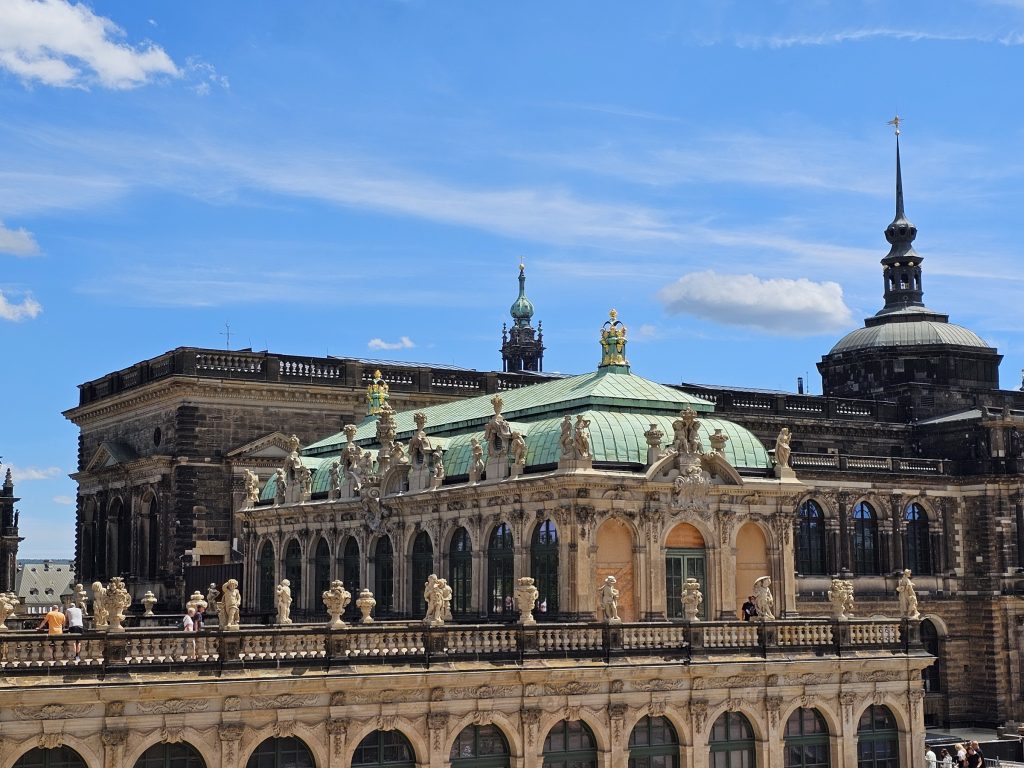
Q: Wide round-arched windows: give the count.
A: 10